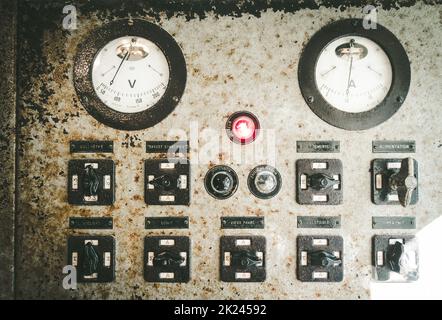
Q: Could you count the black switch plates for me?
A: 9